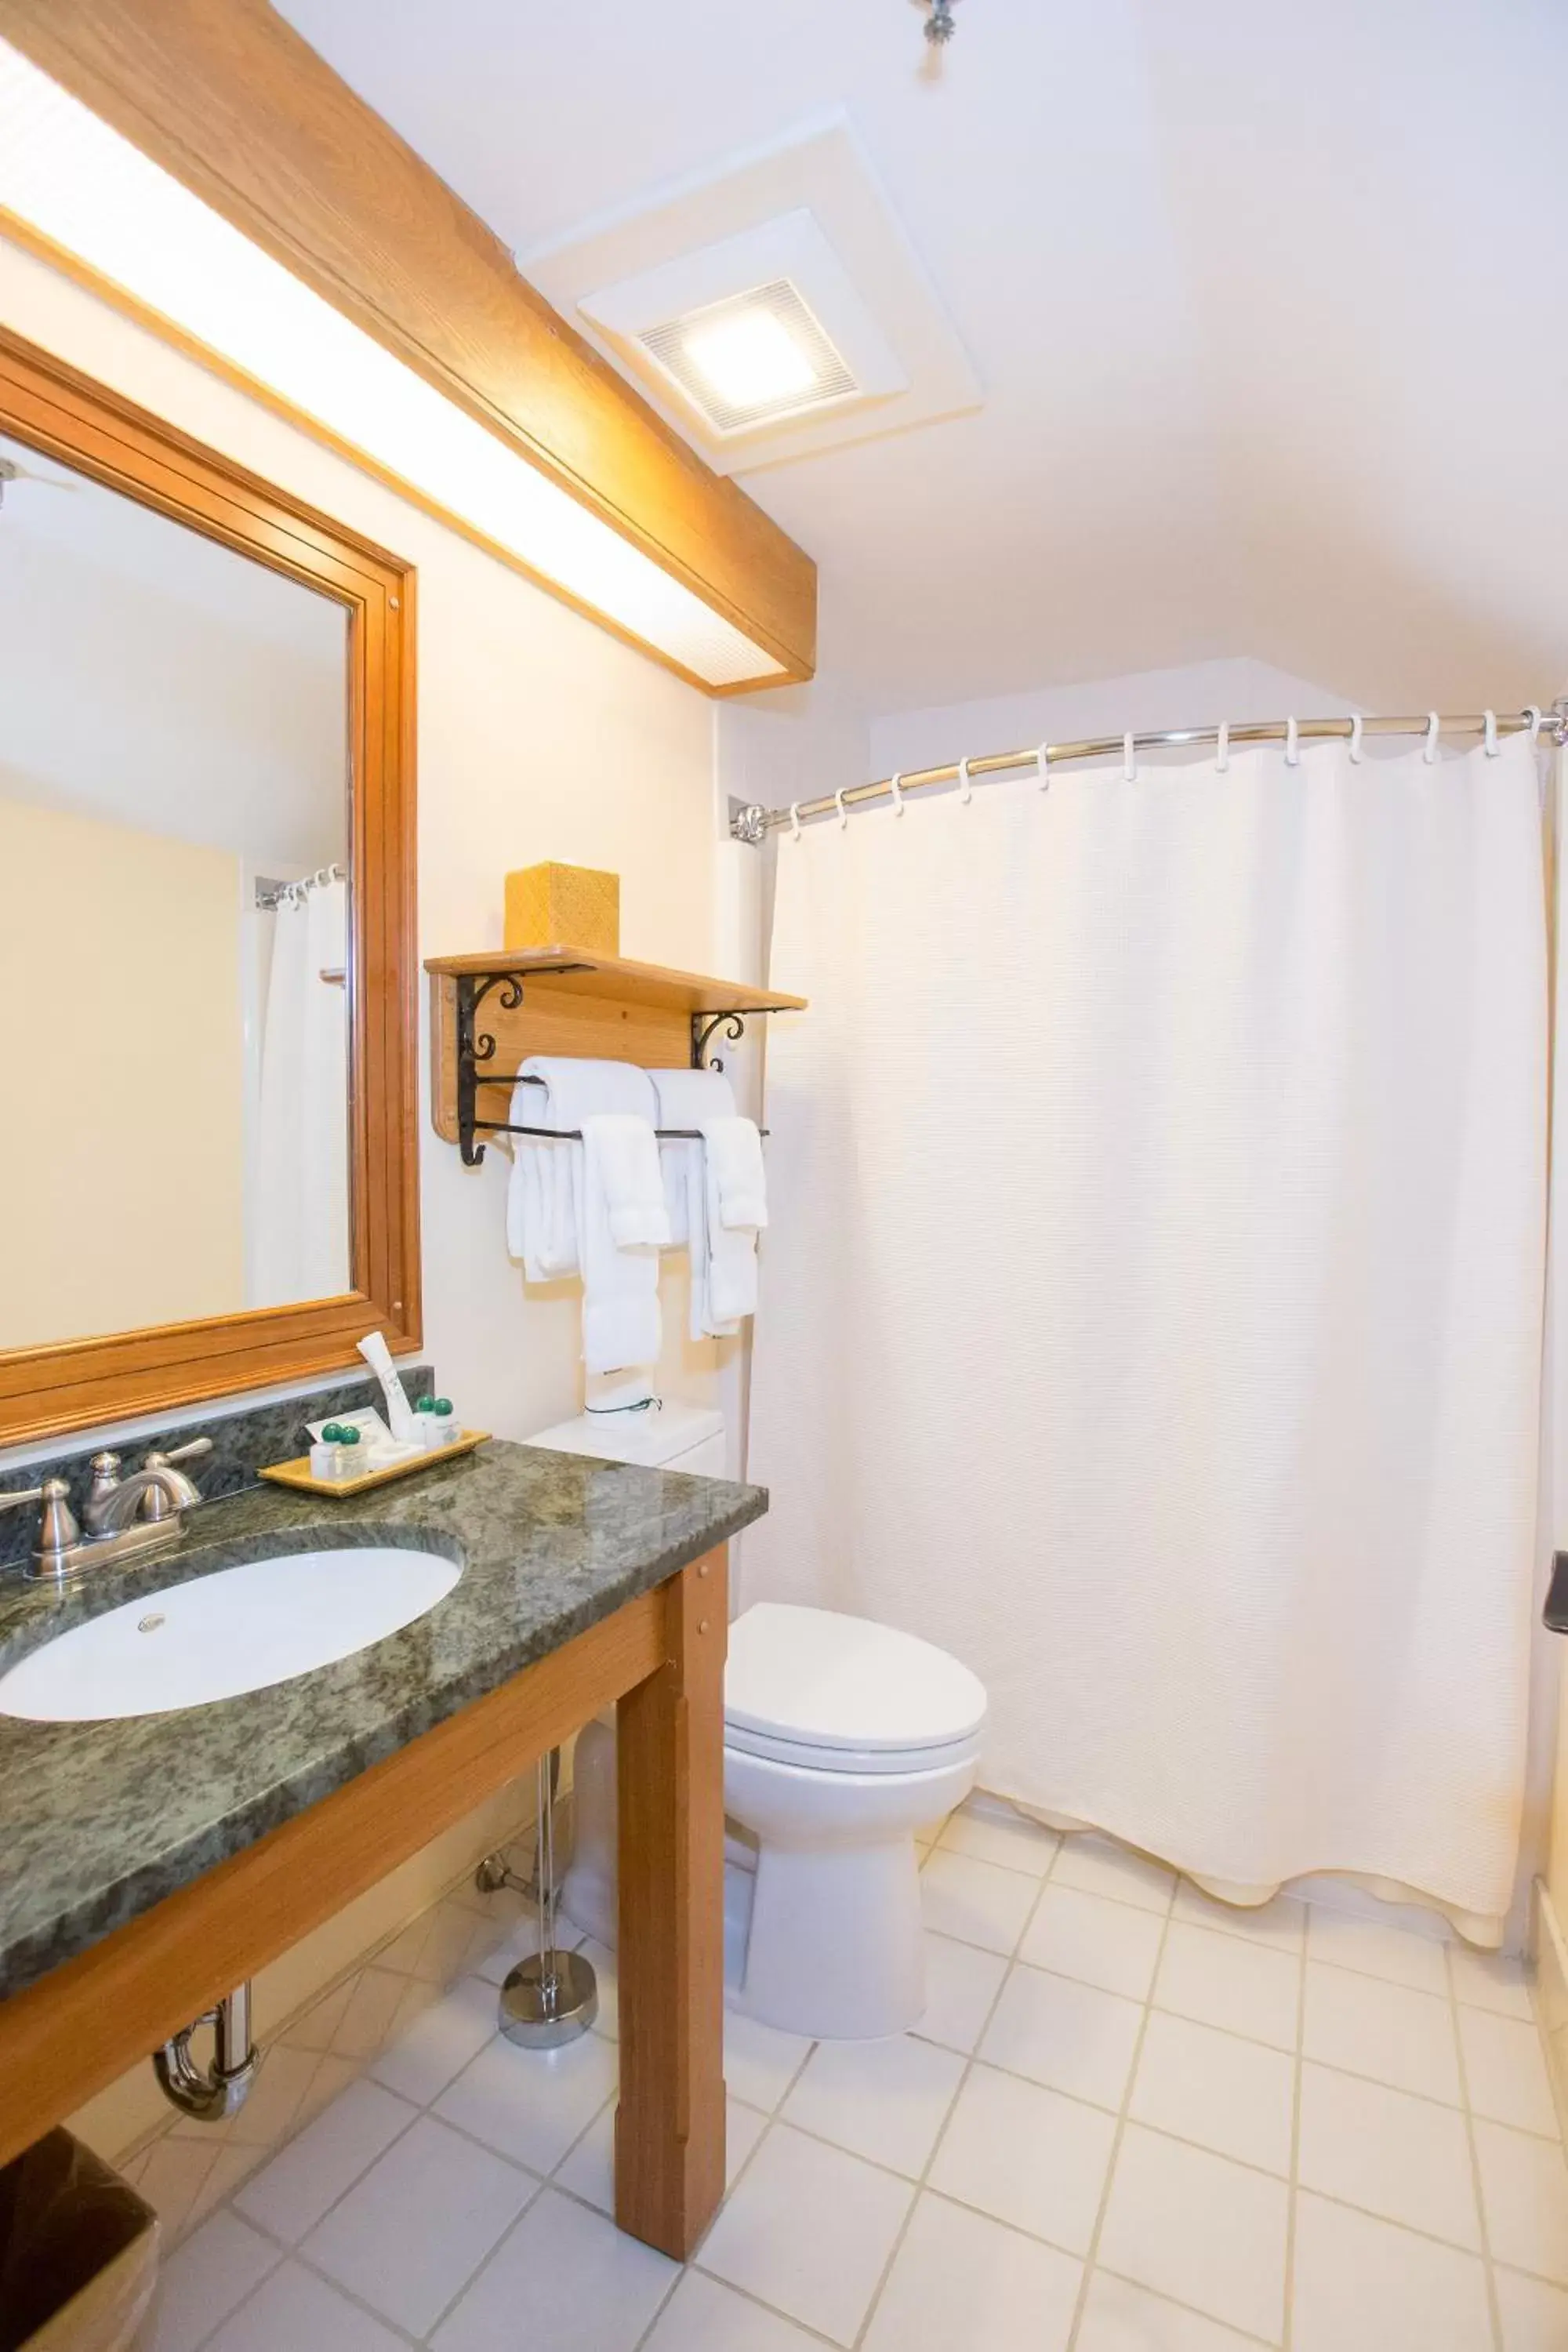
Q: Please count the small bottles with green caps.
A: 4